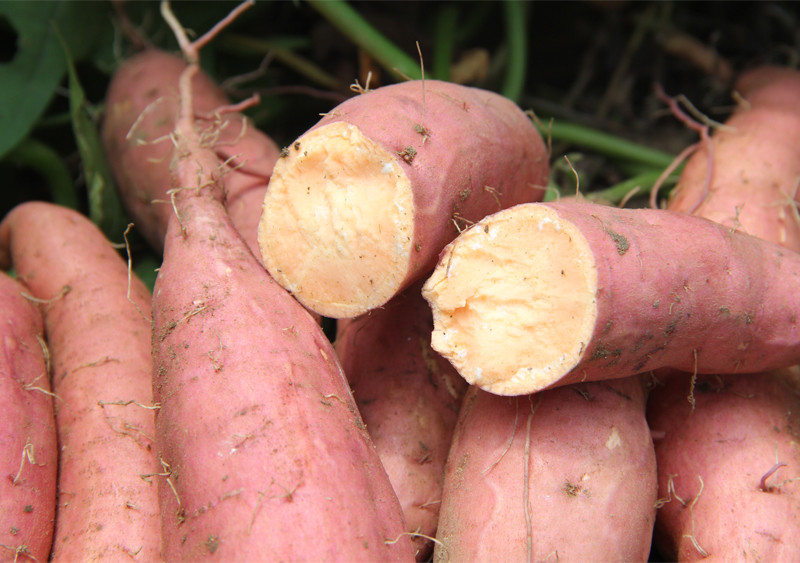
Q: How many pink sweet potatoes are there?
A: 10